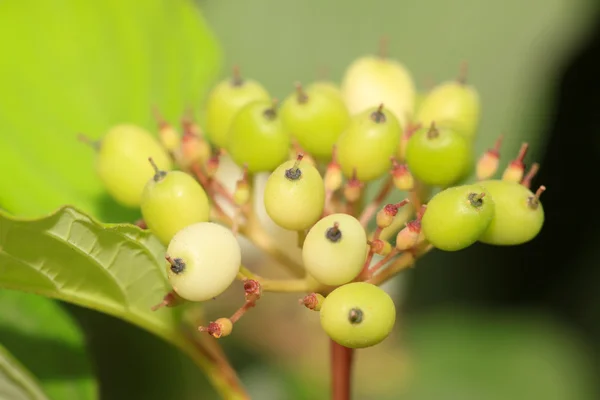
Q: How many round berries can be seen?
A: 15